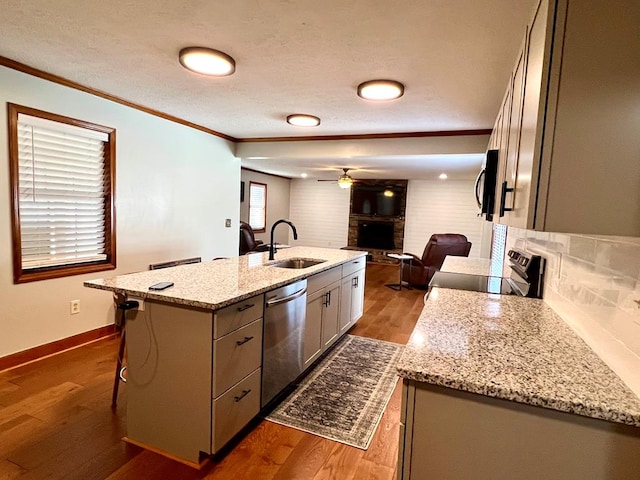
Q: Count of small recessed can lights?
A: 2